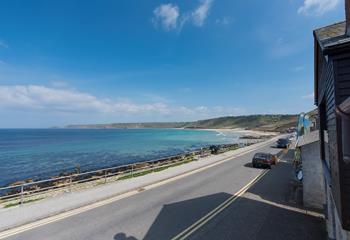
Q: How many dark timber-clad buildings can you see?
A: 1